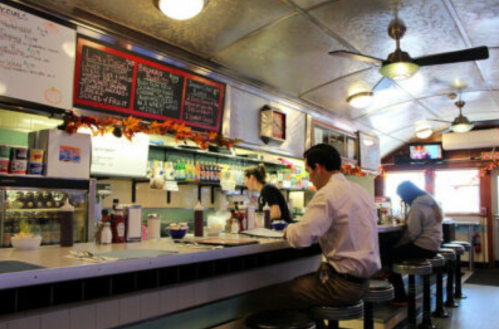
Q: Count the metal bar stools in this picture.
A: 8